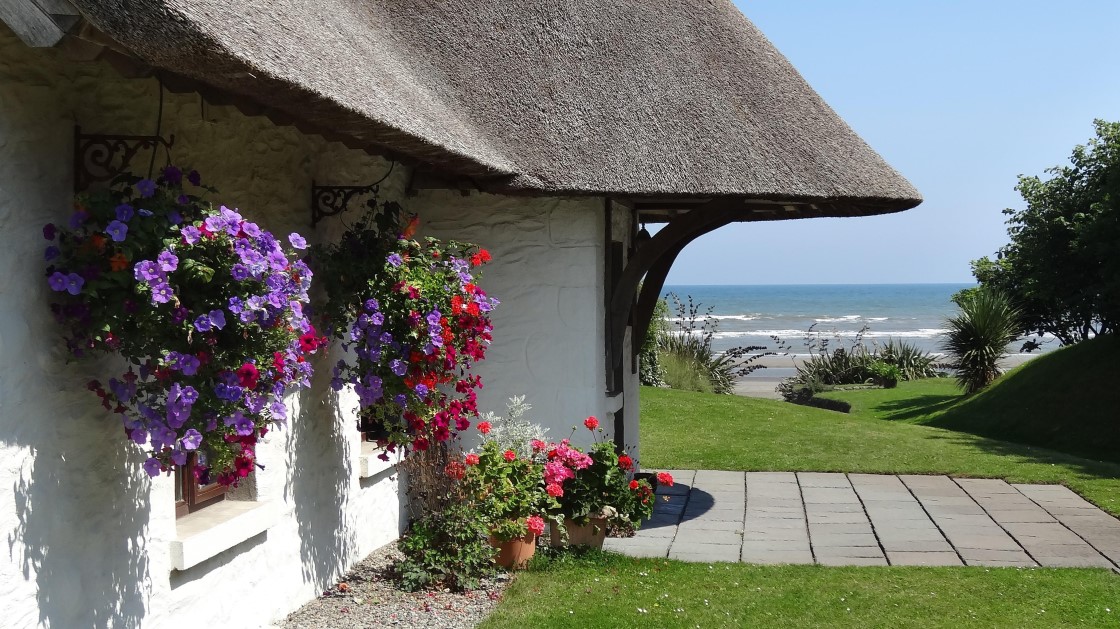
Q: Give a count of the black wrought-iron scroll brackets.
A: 2